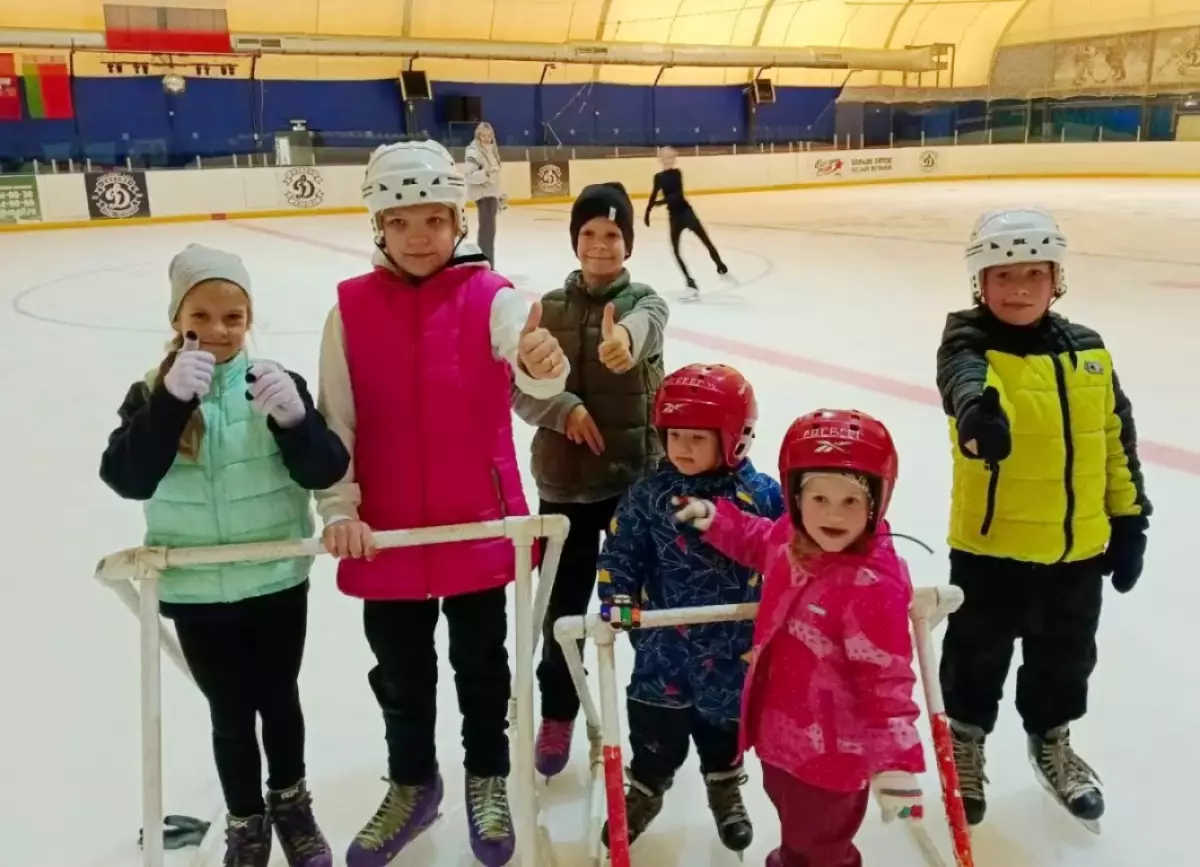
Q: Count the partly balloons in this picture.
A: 0